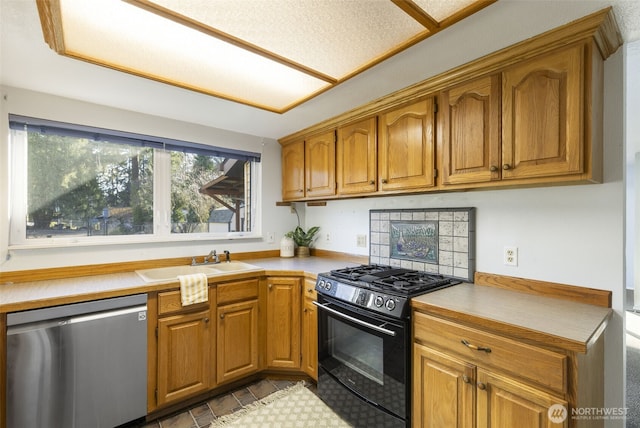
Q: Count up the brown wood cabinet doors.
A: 12